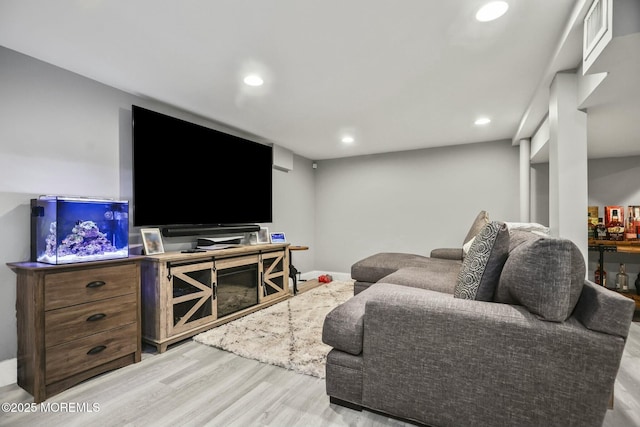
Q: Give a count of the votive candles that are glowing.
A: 0